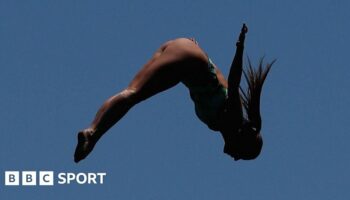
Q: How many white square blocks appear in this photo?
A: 3